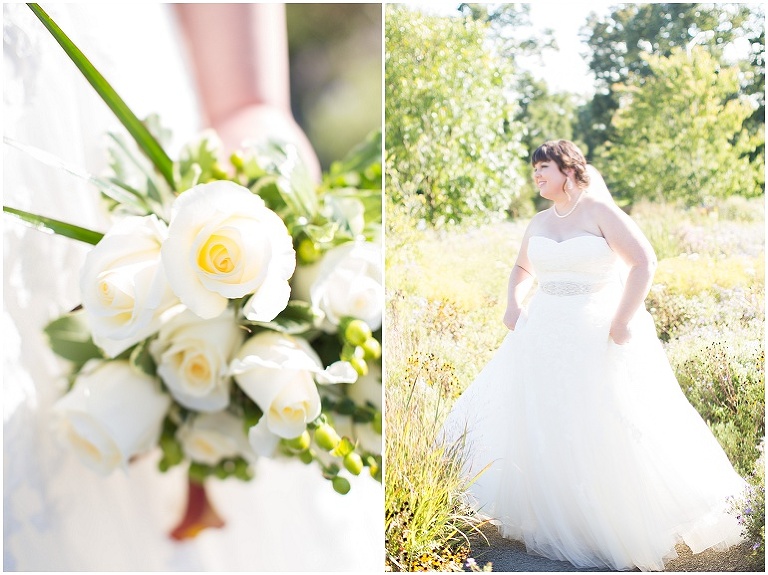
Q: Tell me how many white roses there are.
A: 7